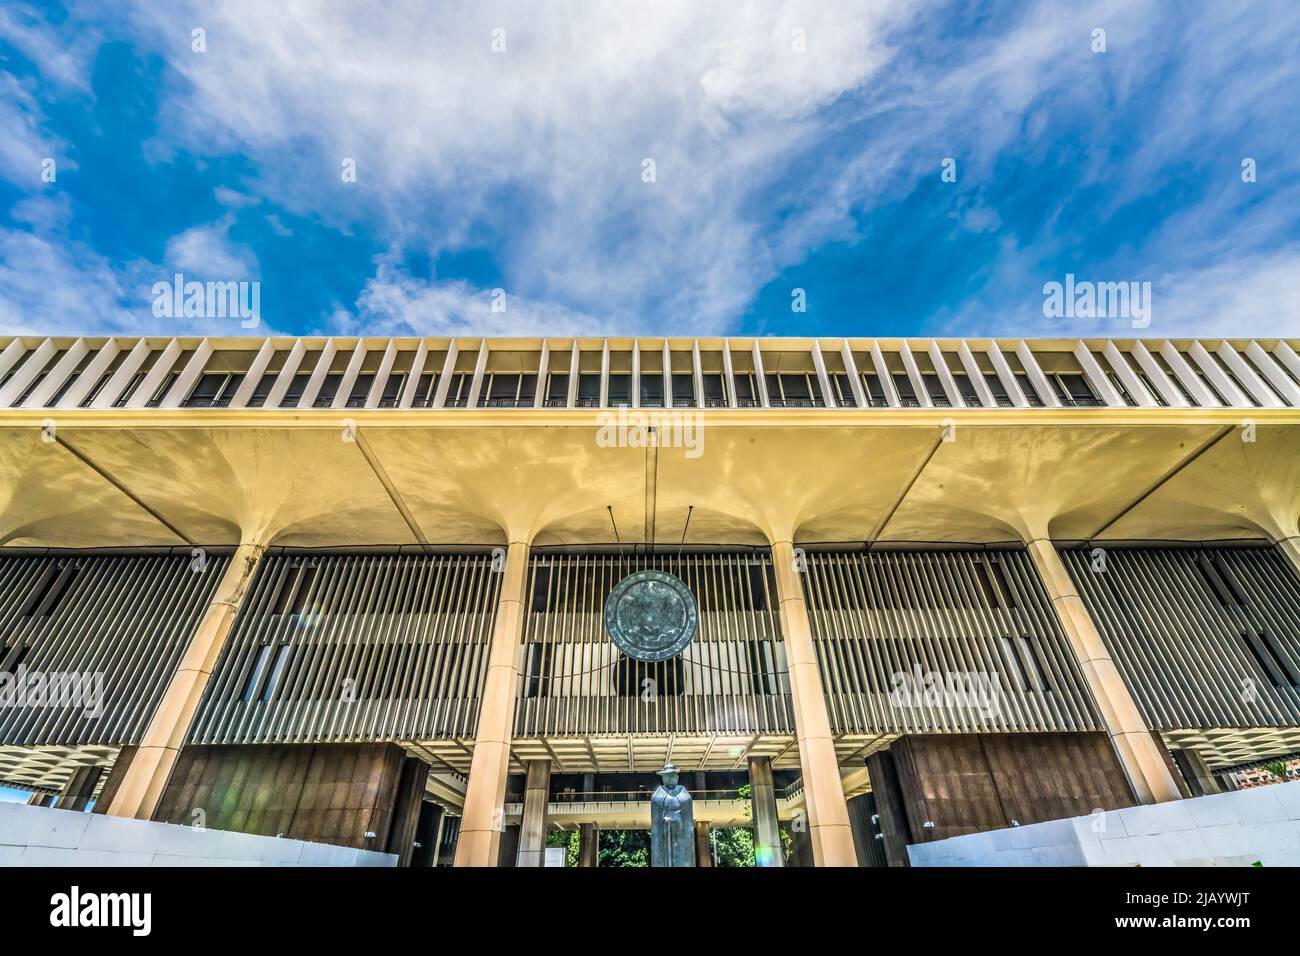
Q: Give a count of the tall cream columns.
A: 4